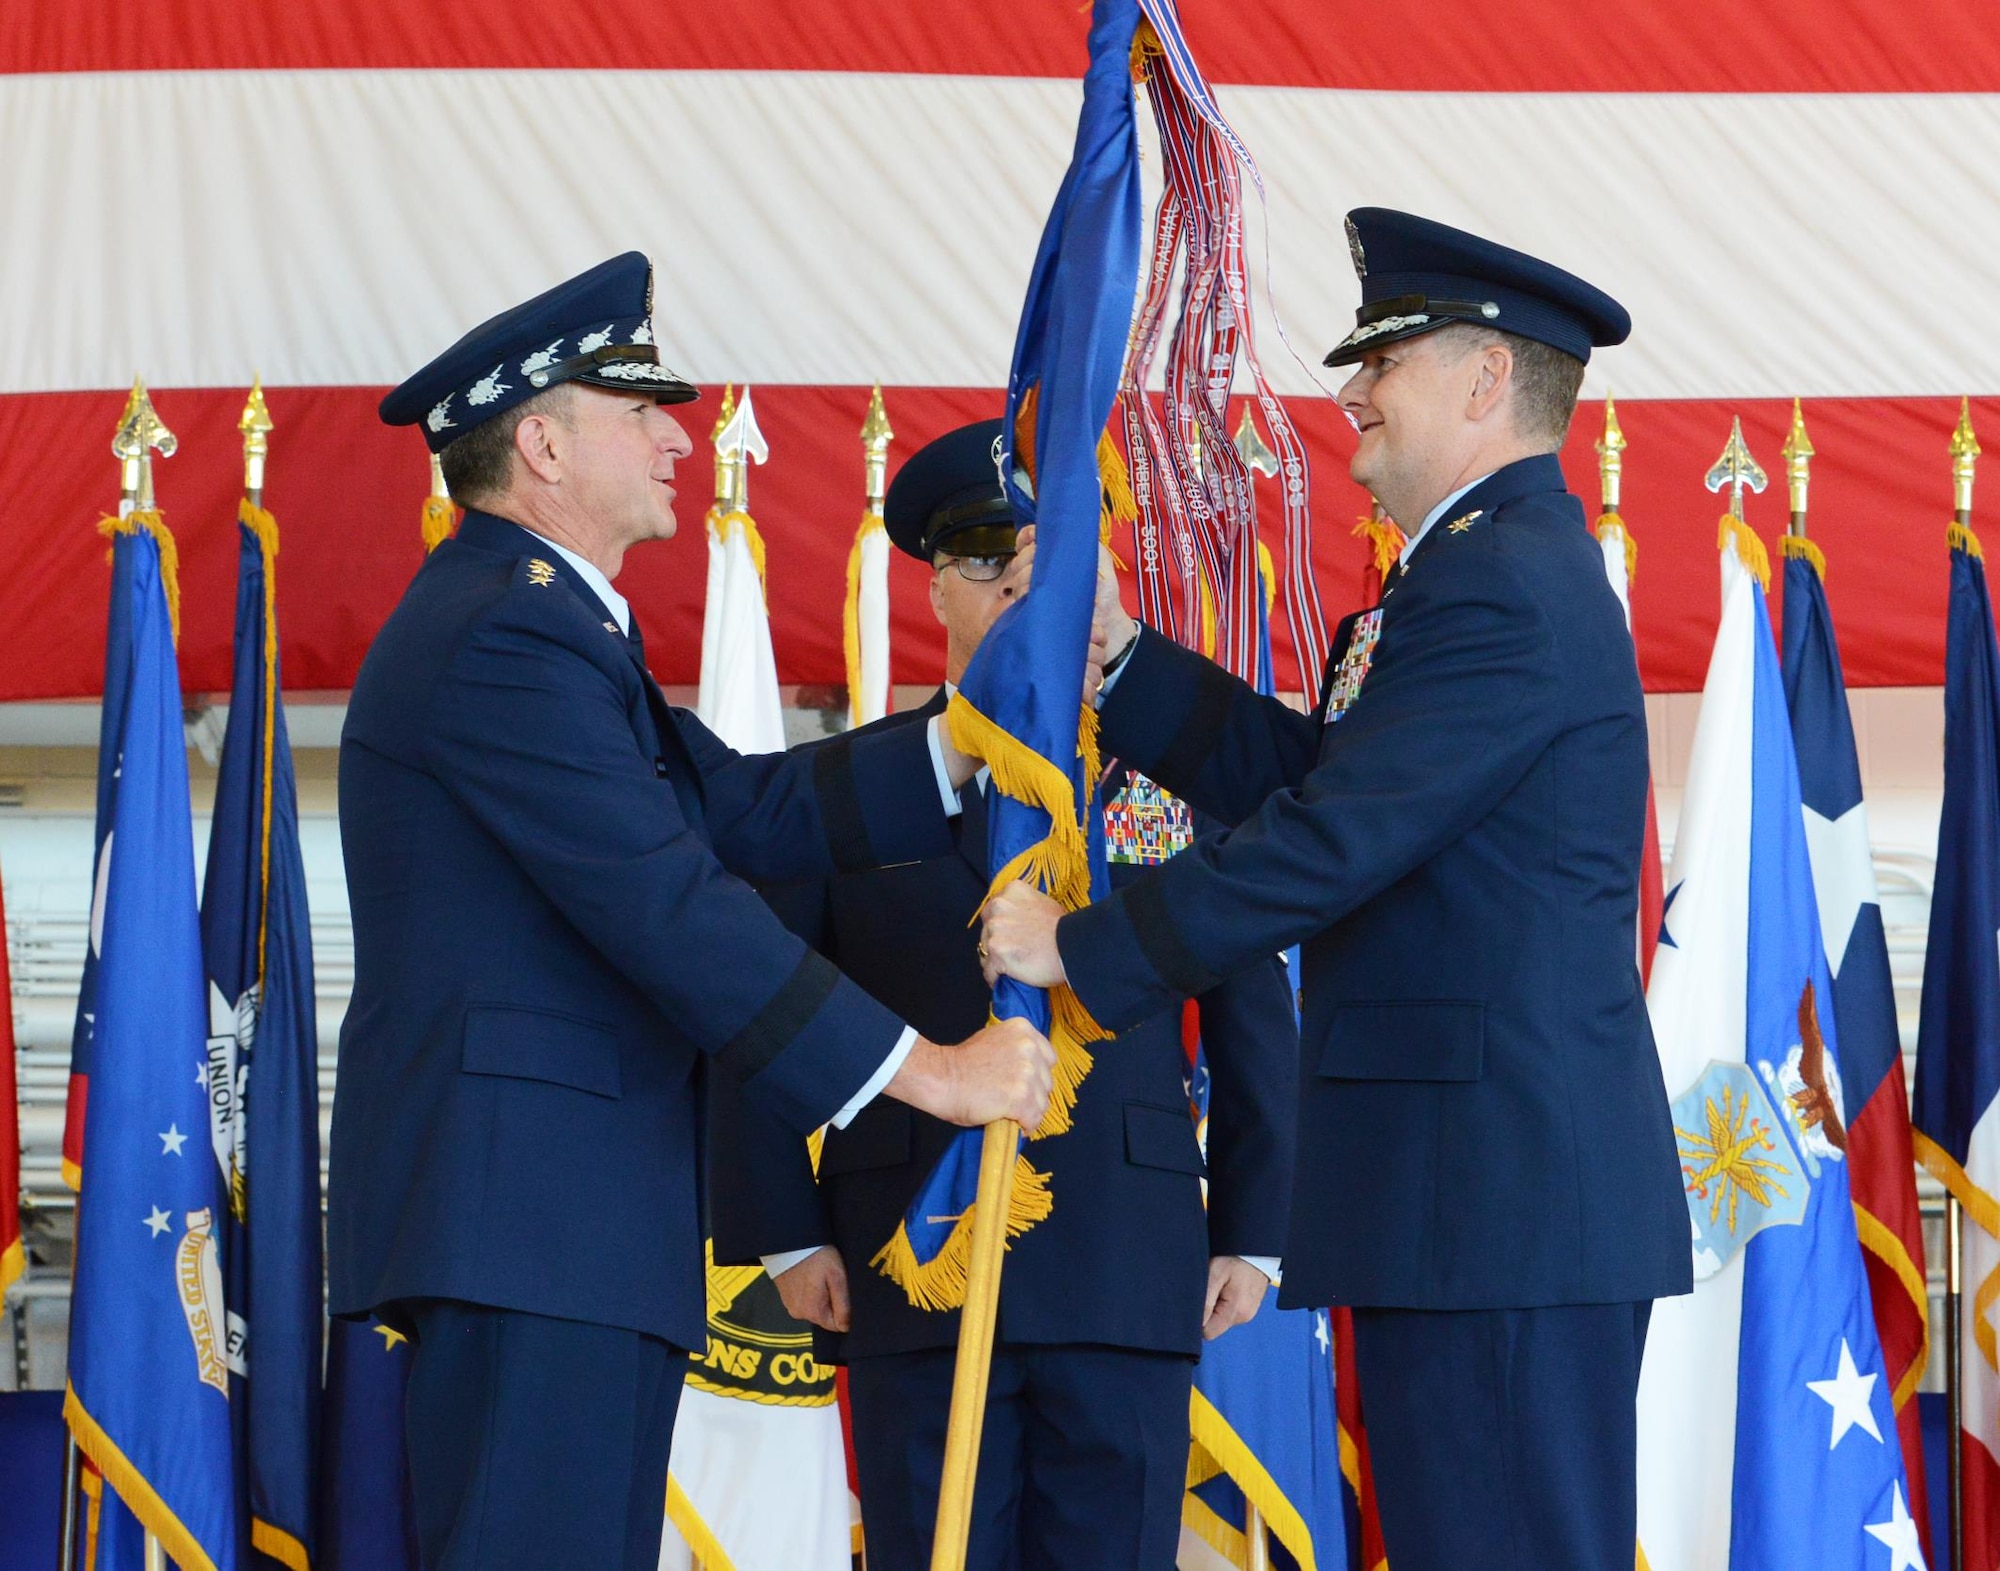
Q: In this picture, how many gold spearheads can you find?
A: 7